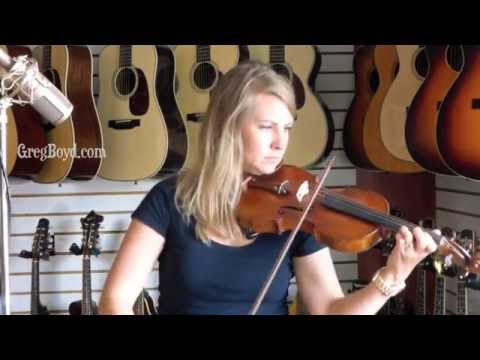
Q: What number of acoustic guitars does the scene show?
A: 10